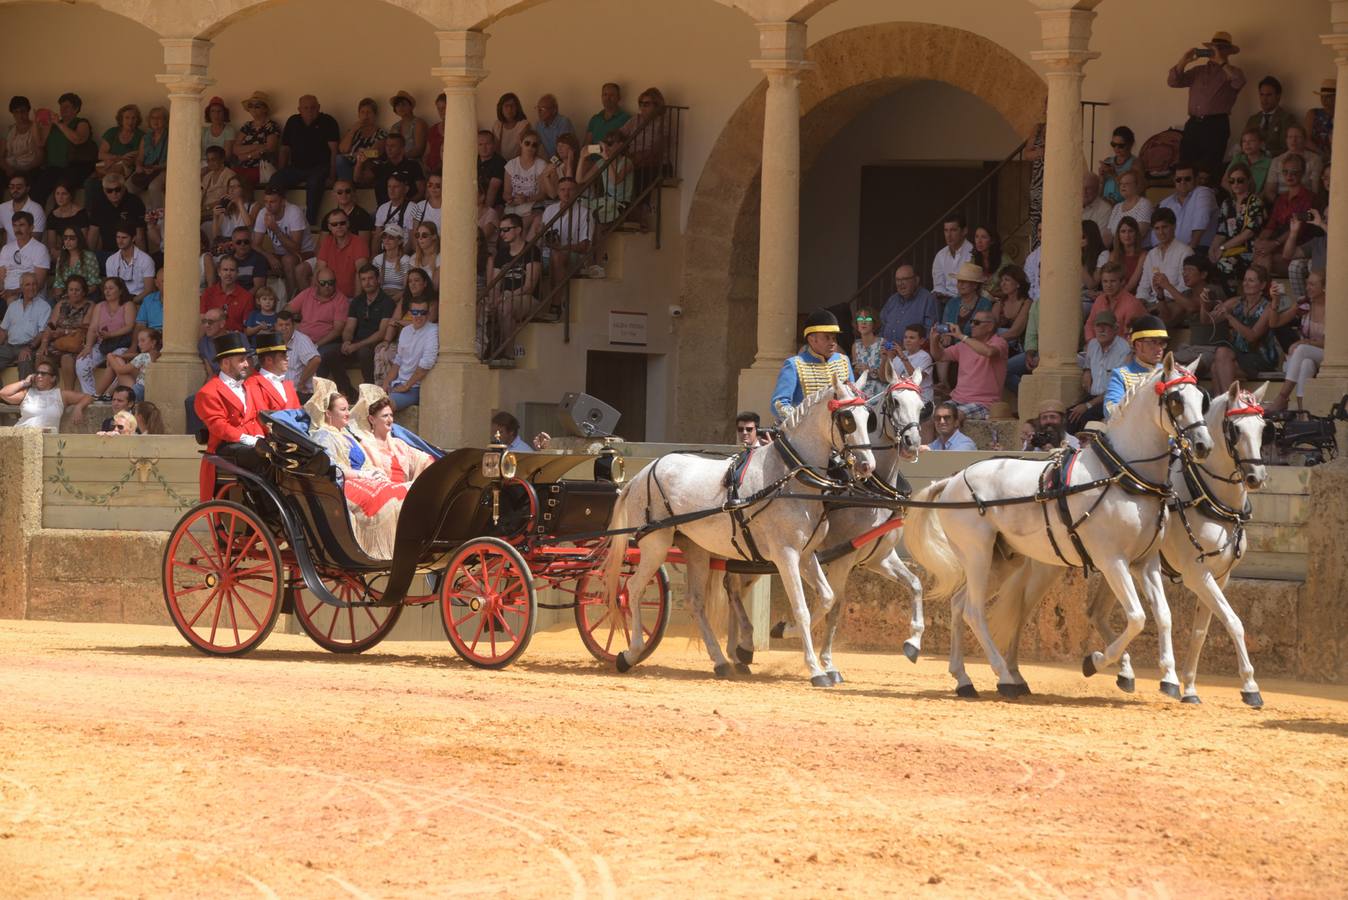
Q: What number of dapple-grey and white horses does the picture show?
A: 4